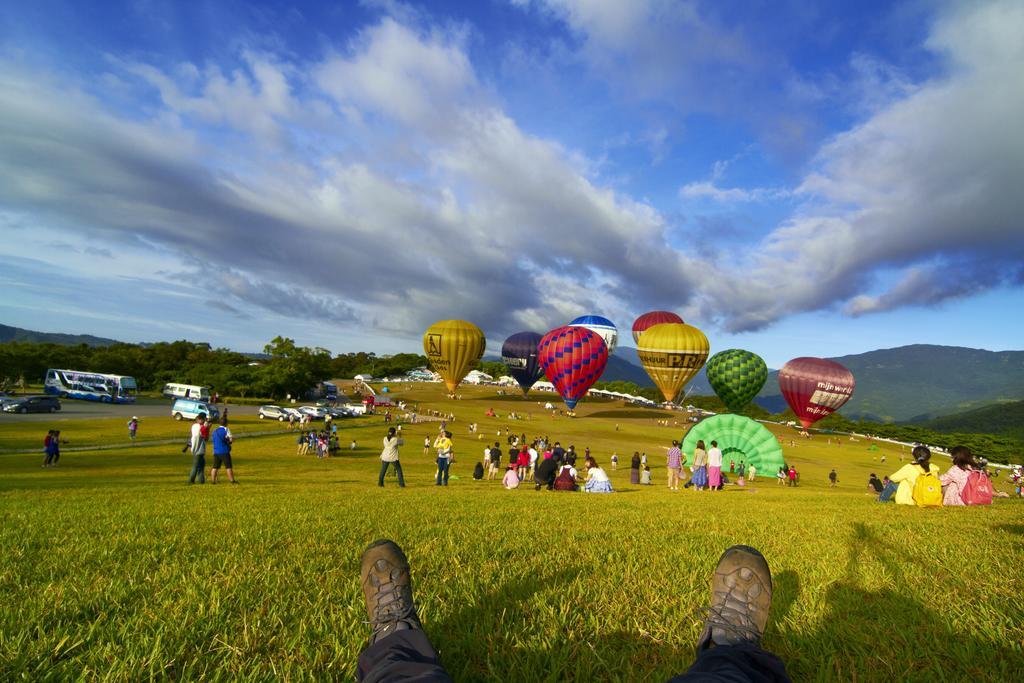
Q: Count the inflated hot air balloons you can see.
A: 8